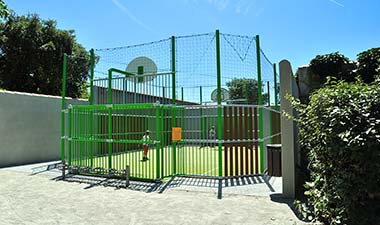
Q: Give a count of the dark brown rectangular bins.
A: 1